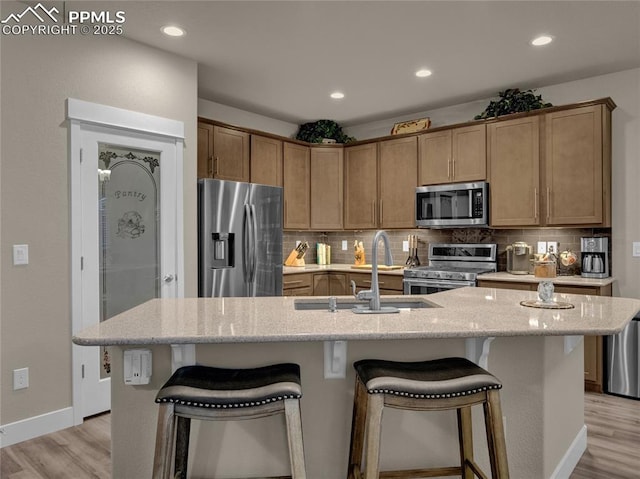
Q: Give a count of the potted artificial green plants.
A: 2